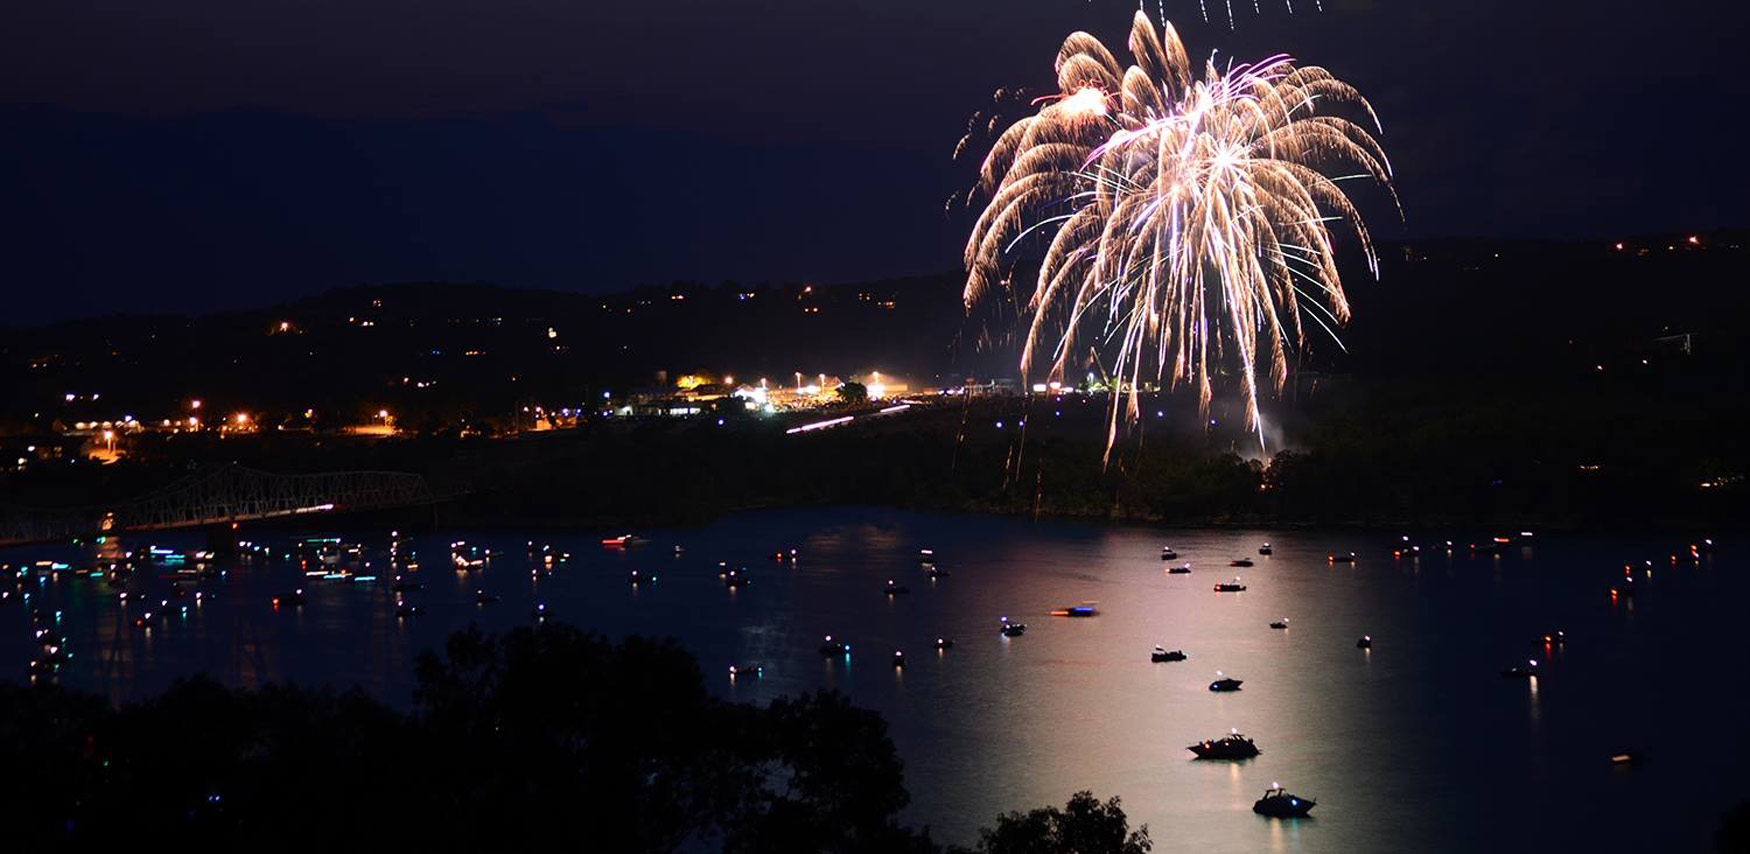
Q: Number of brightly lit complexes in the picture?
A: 1